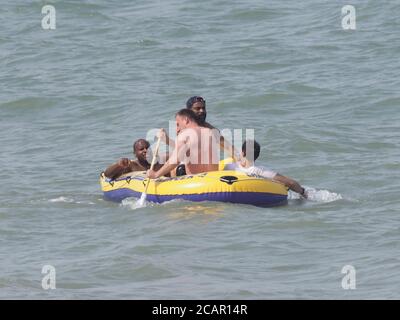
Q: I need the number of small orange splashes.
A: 0